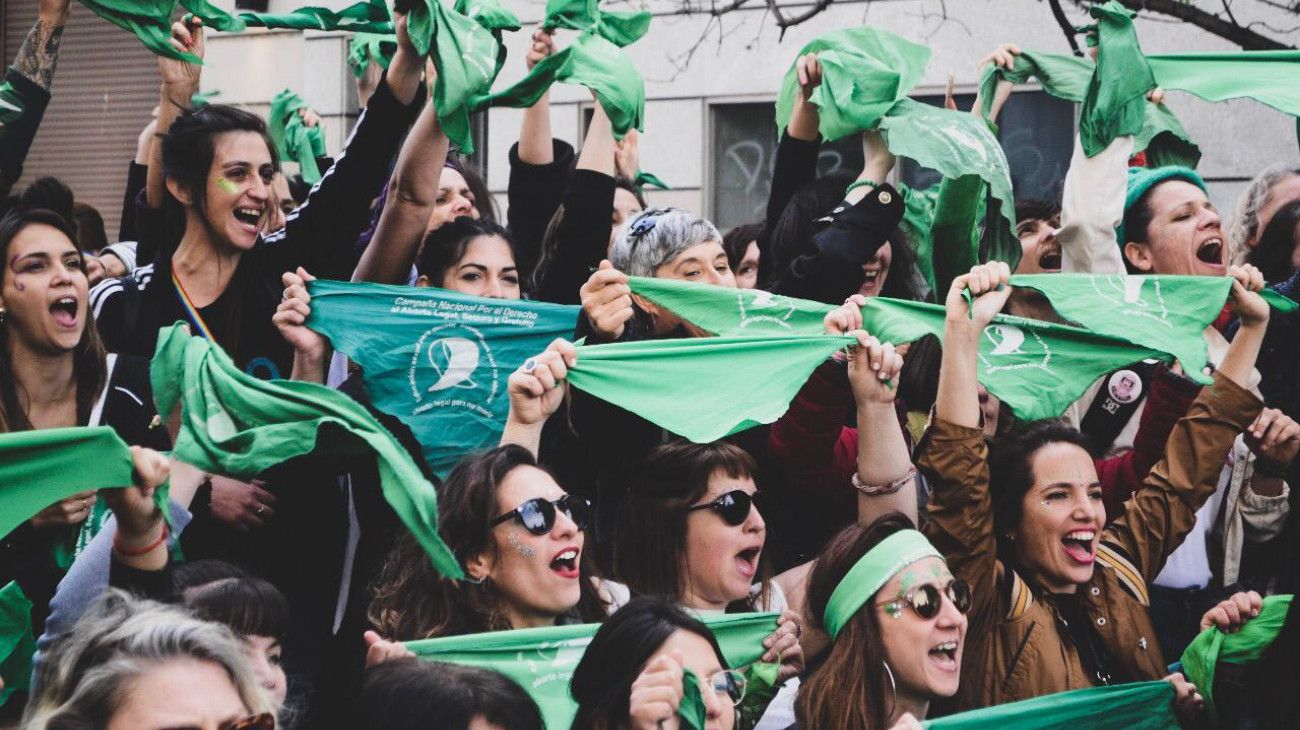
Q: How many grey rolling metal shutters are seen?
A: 1